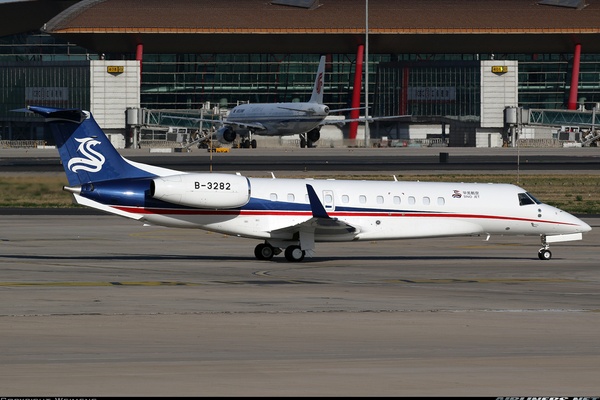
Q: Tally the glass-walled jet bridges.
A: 2